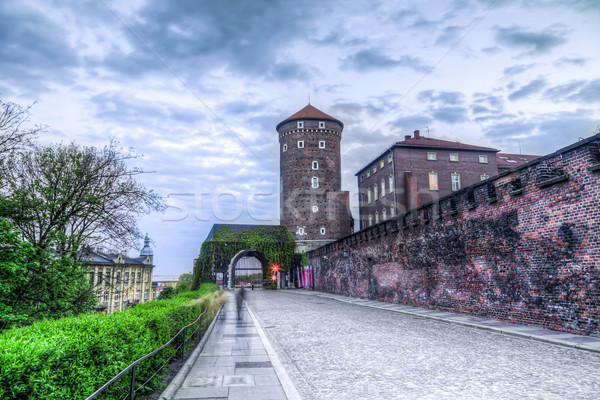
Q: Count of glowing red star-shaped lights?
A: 2